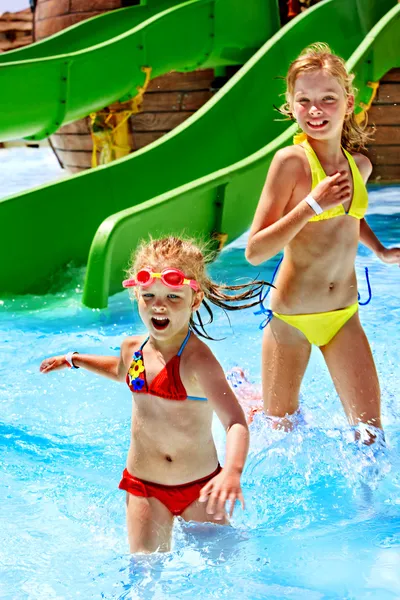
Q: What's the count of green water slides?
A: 2